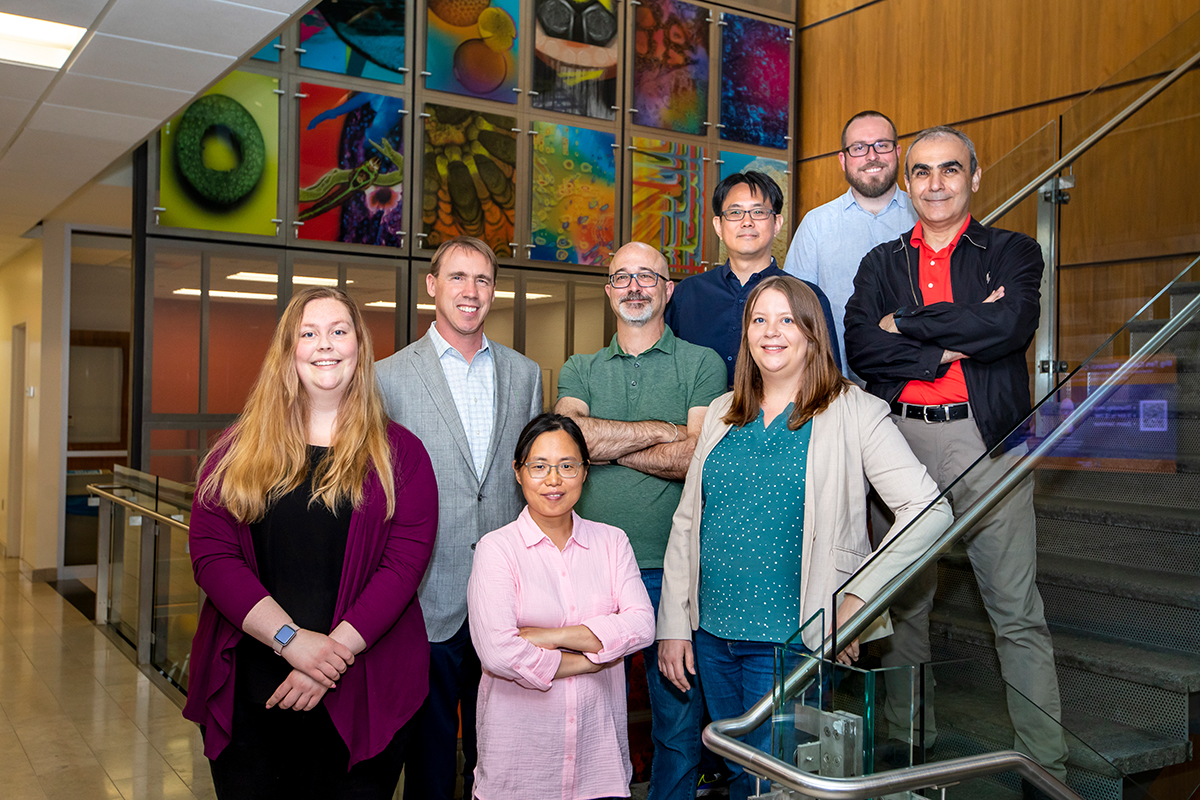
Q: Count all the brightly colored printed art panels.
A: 12